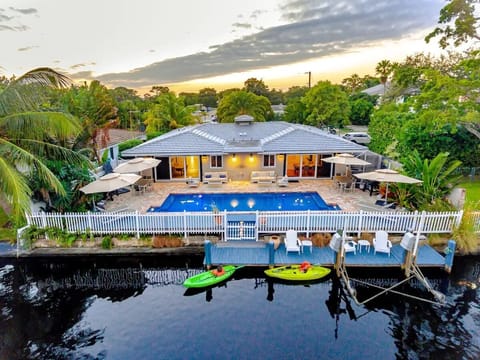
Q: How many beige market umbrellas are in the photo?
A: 4